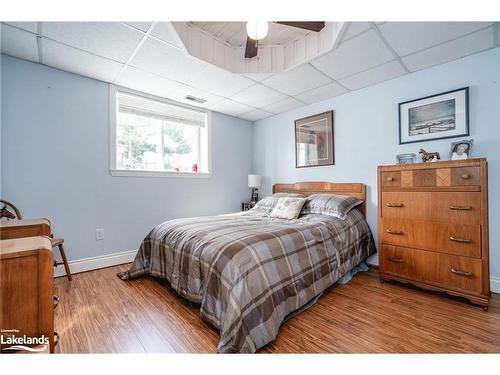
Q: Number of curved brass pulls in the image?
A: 6